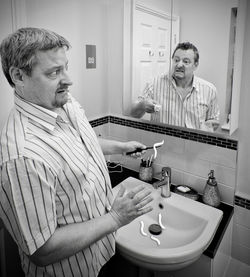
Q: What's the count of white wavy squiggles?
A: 4